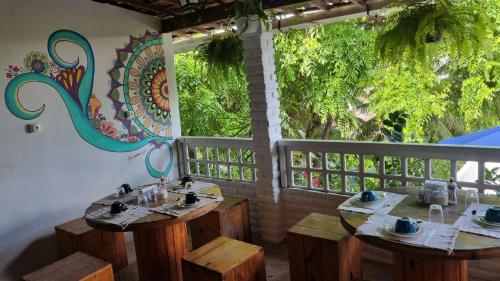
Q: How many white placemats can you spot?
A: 7